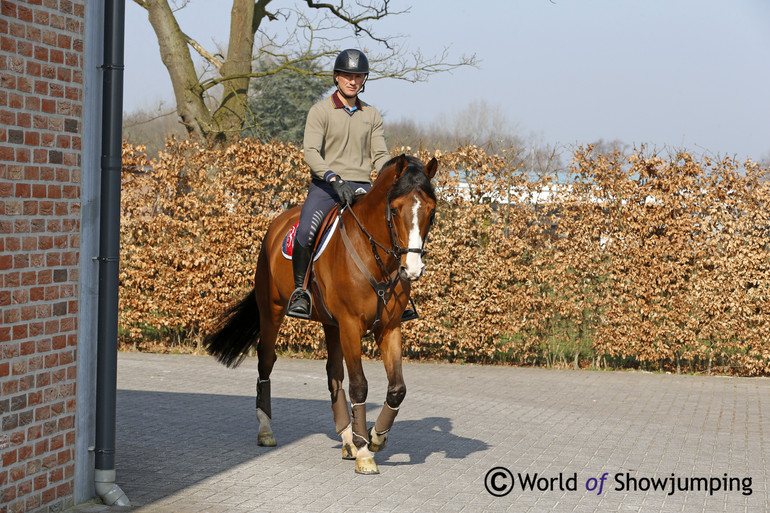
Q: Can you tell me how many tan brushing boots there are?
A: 4